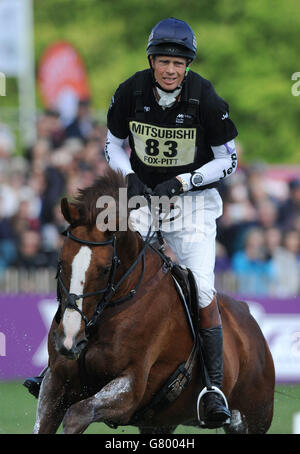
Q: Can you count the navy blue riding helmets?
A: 1